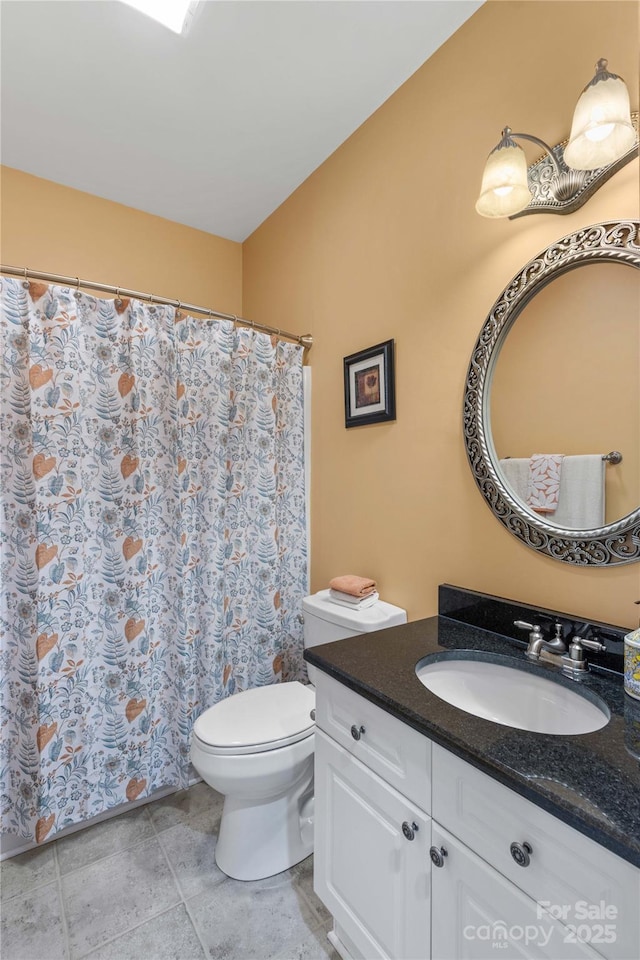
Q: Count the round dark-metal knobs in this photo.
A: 4